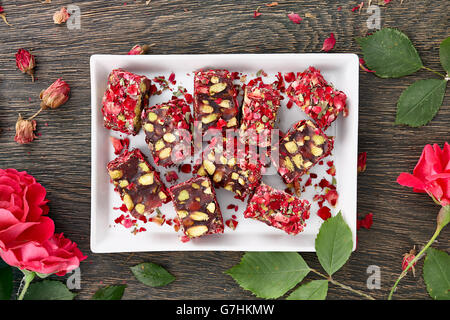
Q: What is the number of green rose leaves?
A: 11